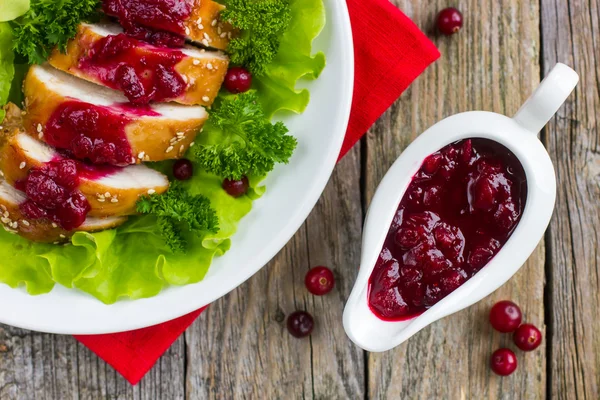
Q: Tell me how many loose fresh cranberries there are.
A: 9